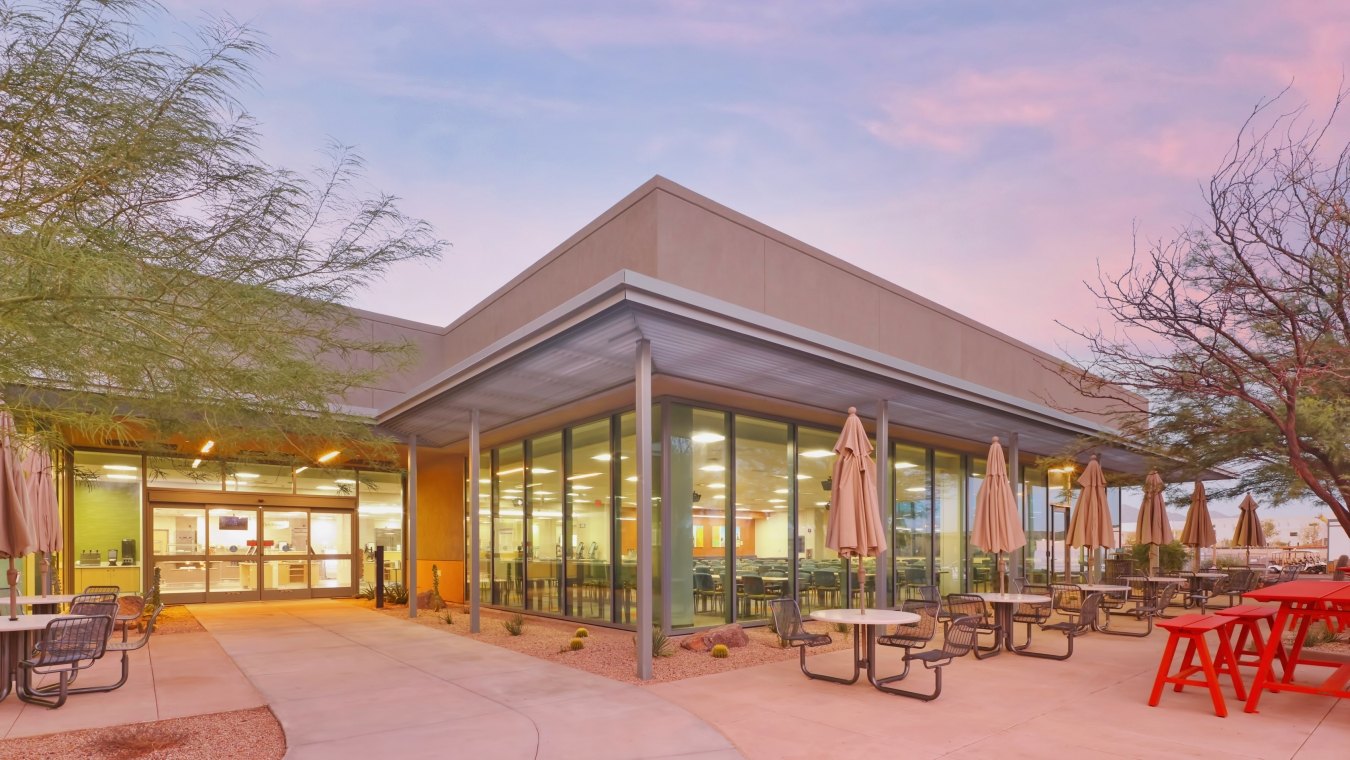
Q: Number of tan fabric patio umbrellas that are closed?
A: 8